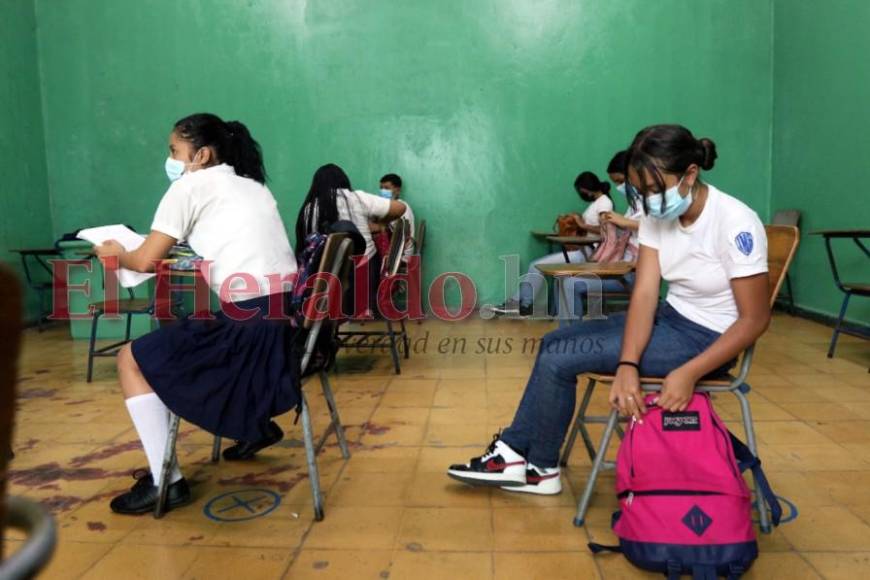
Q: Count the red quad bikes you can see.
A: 0